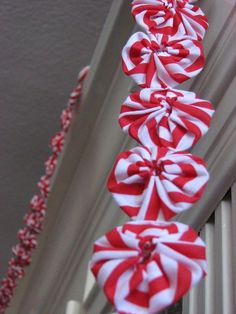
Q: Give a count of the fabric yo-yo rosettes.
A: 5